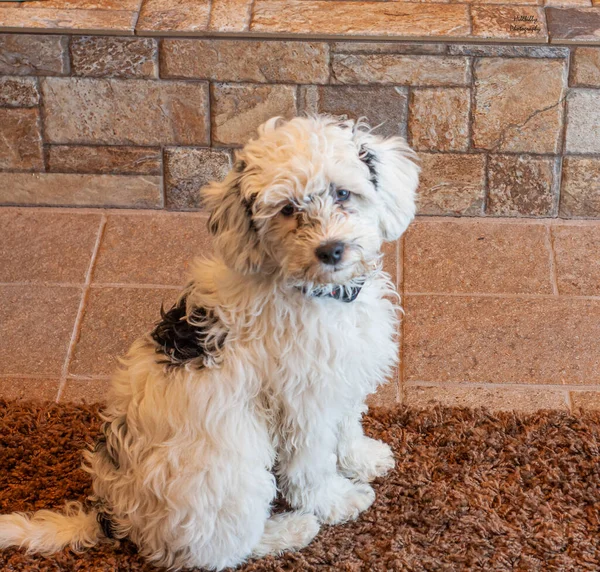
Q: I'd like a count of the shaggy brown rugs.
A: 1